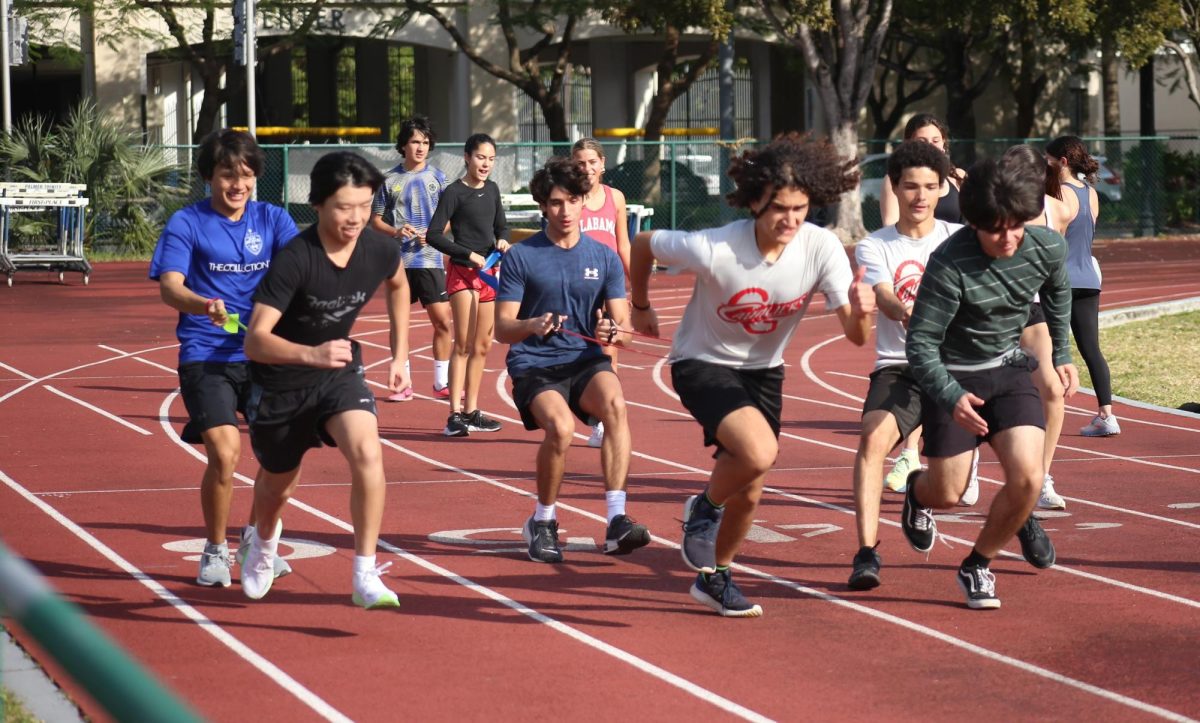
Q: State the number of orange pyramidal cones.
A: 0